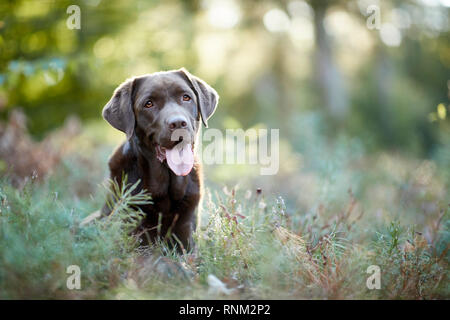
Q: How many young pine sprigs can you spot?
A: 1